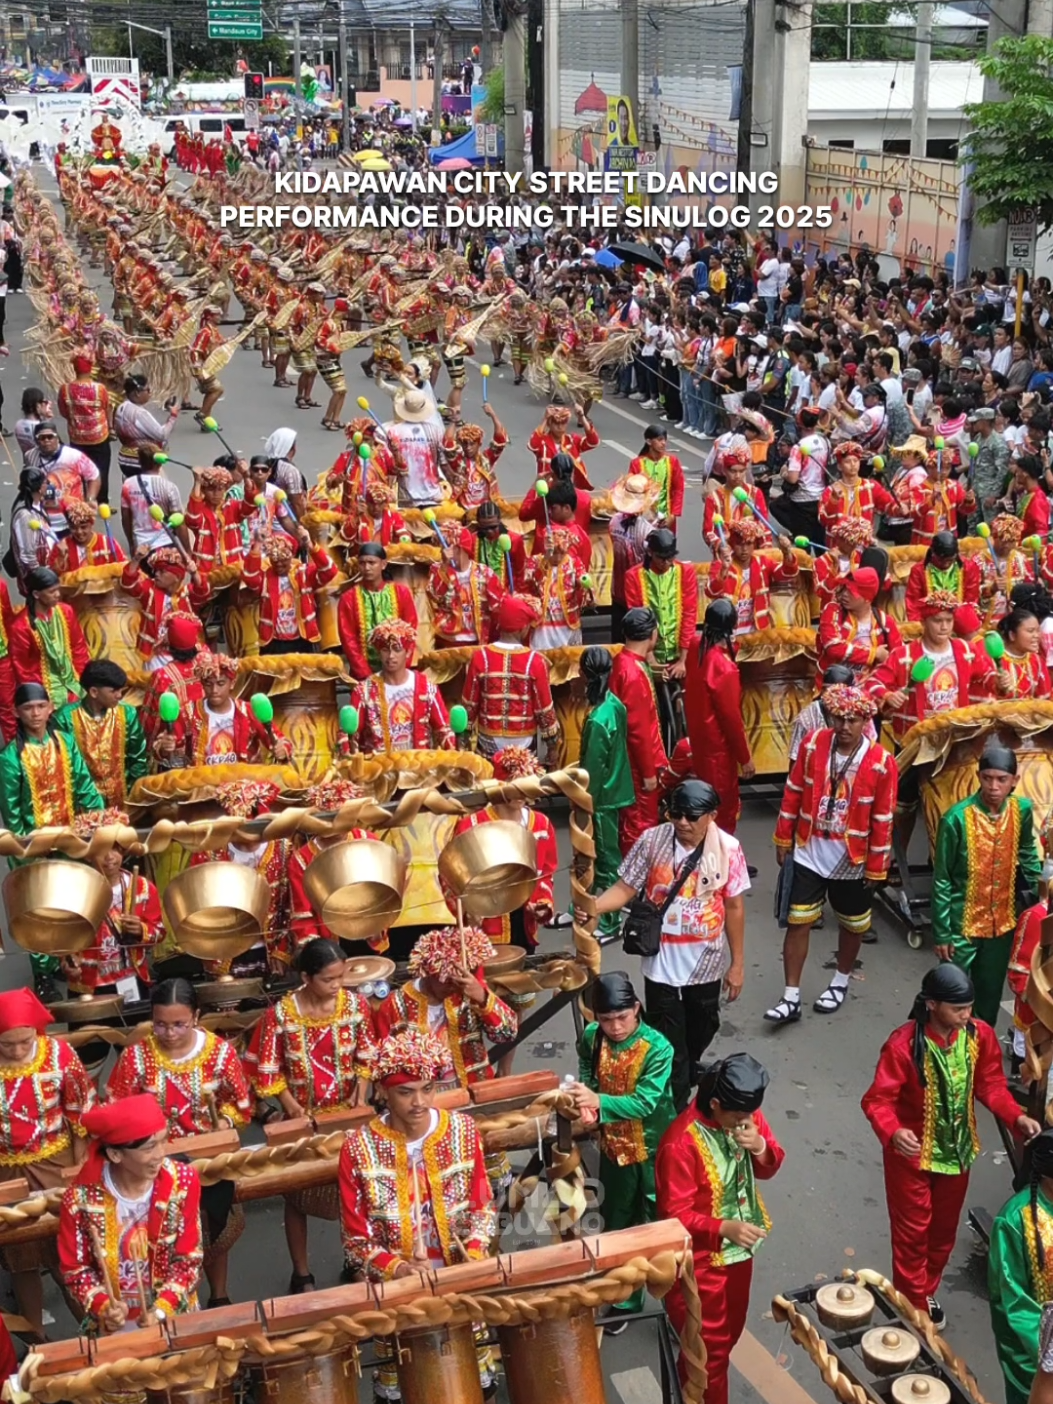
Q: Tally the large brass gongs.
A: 4